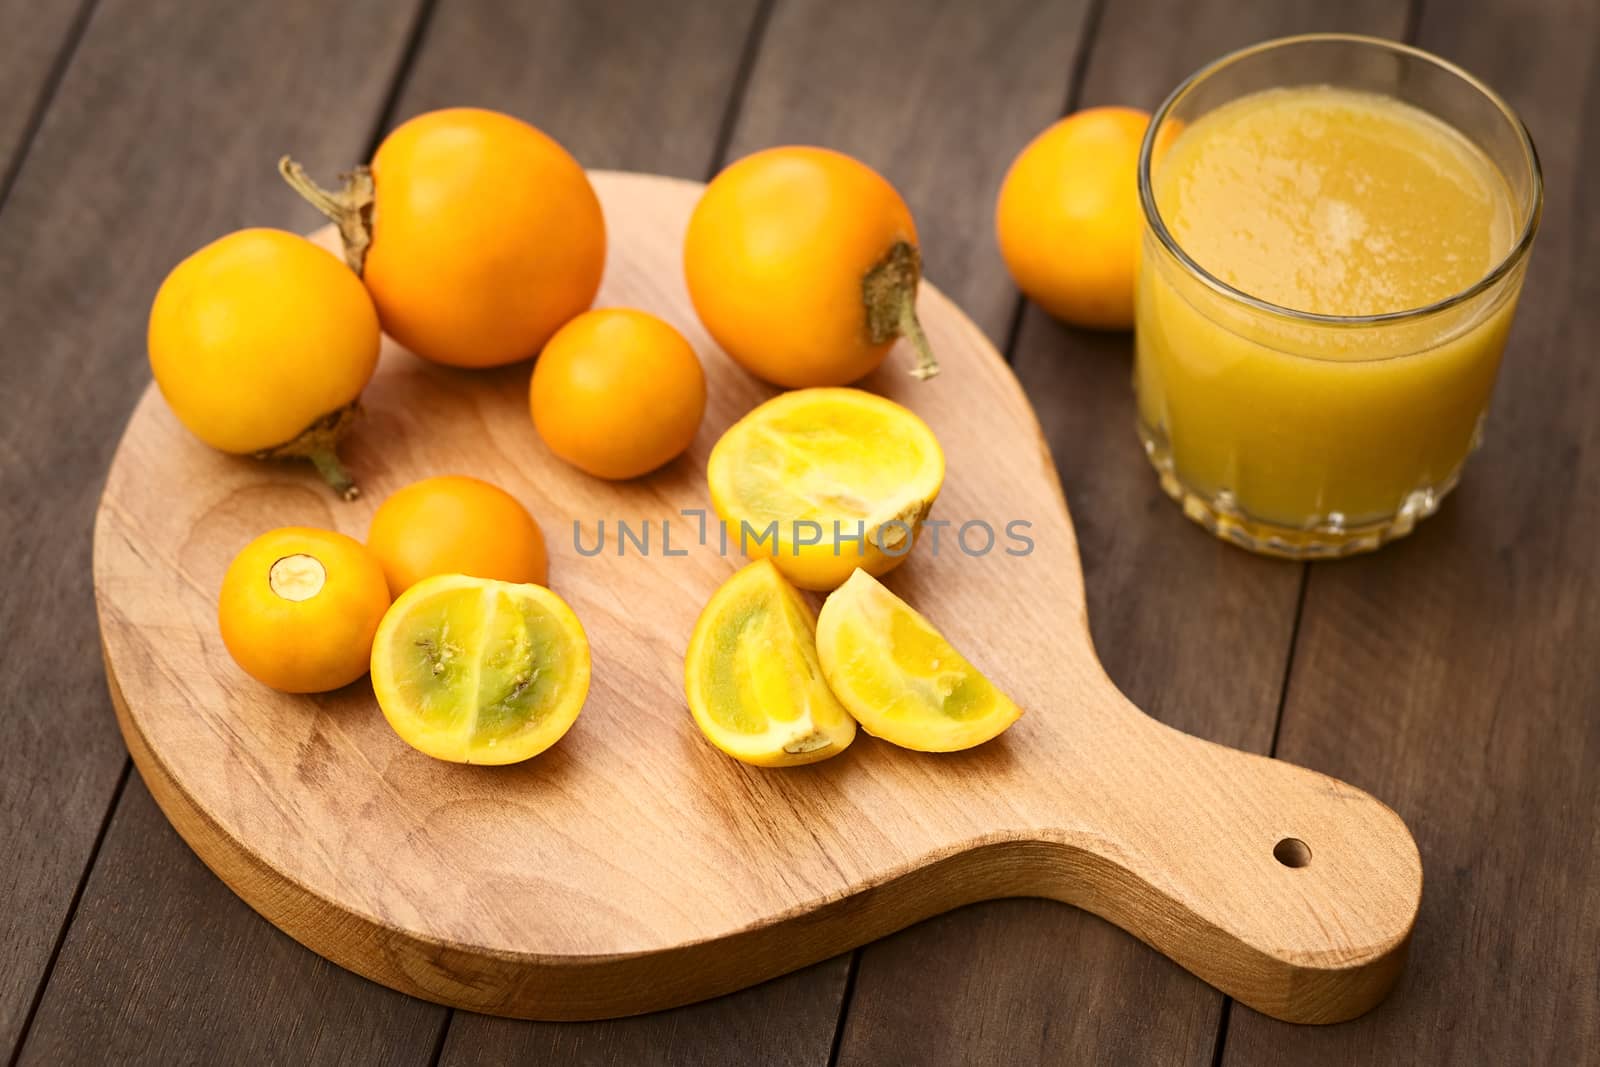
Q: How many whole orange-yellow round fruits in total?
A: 7